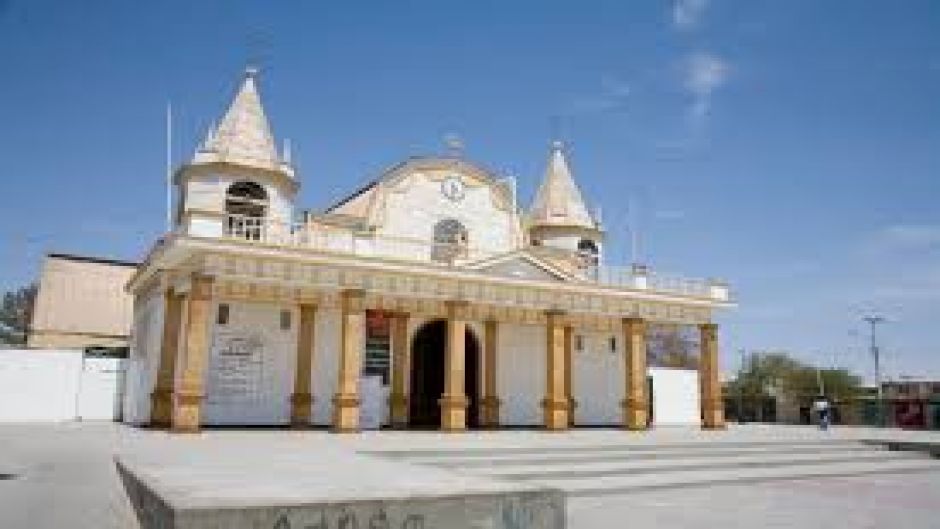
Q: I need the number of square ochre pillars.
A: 11